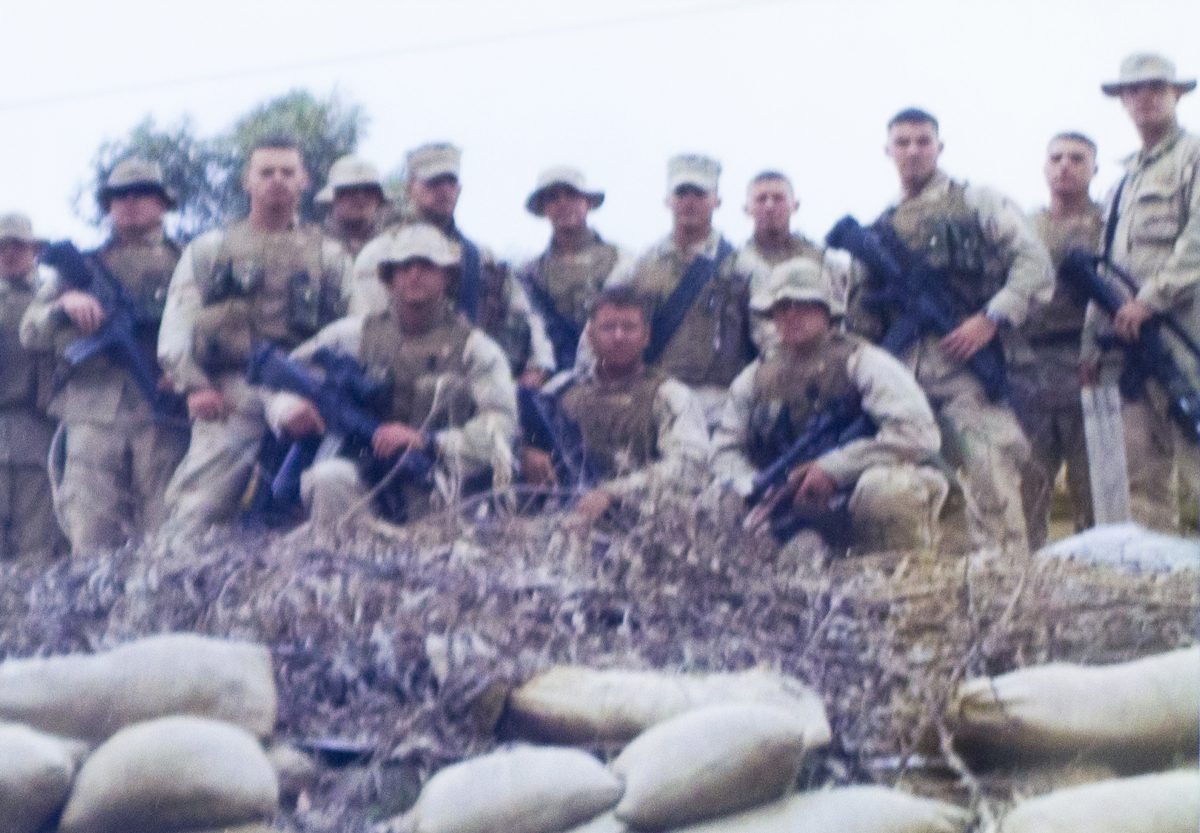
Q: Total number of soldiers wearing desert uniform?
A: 14